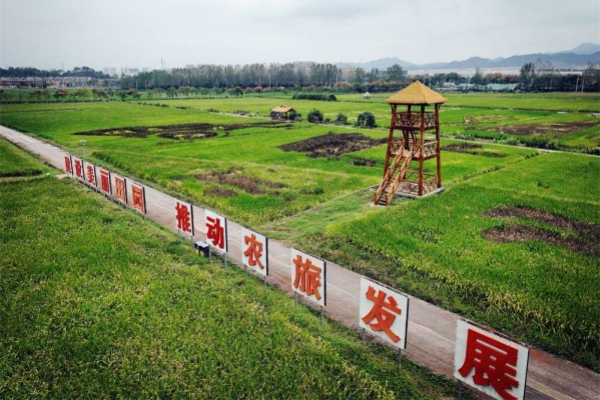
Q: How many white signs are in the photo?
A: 12